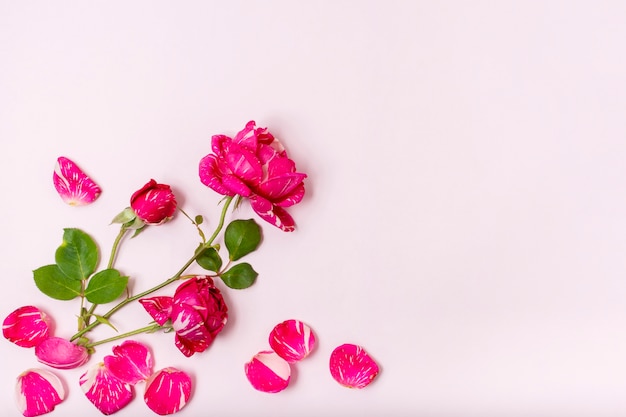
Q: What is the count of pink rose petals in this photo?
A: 10